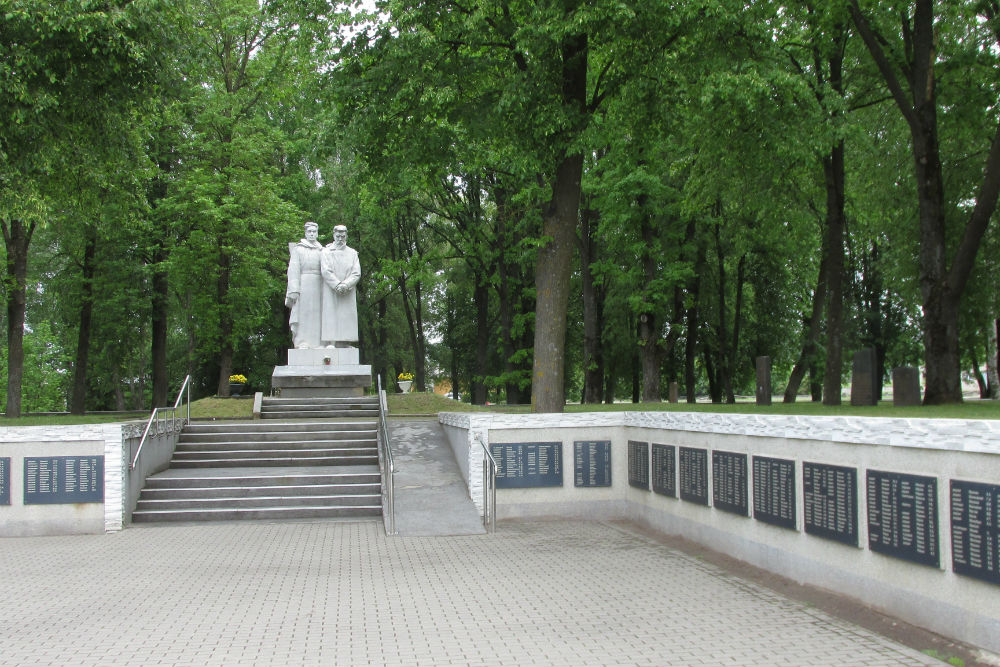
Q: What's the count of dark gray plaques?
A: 12